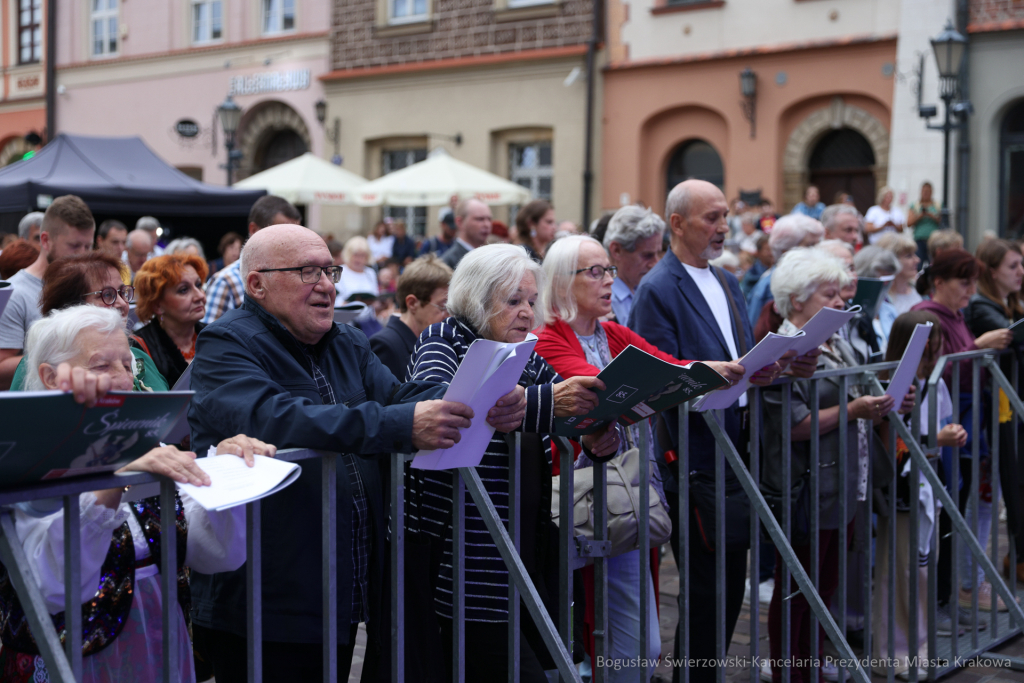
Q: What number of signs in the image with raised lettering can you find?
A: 1